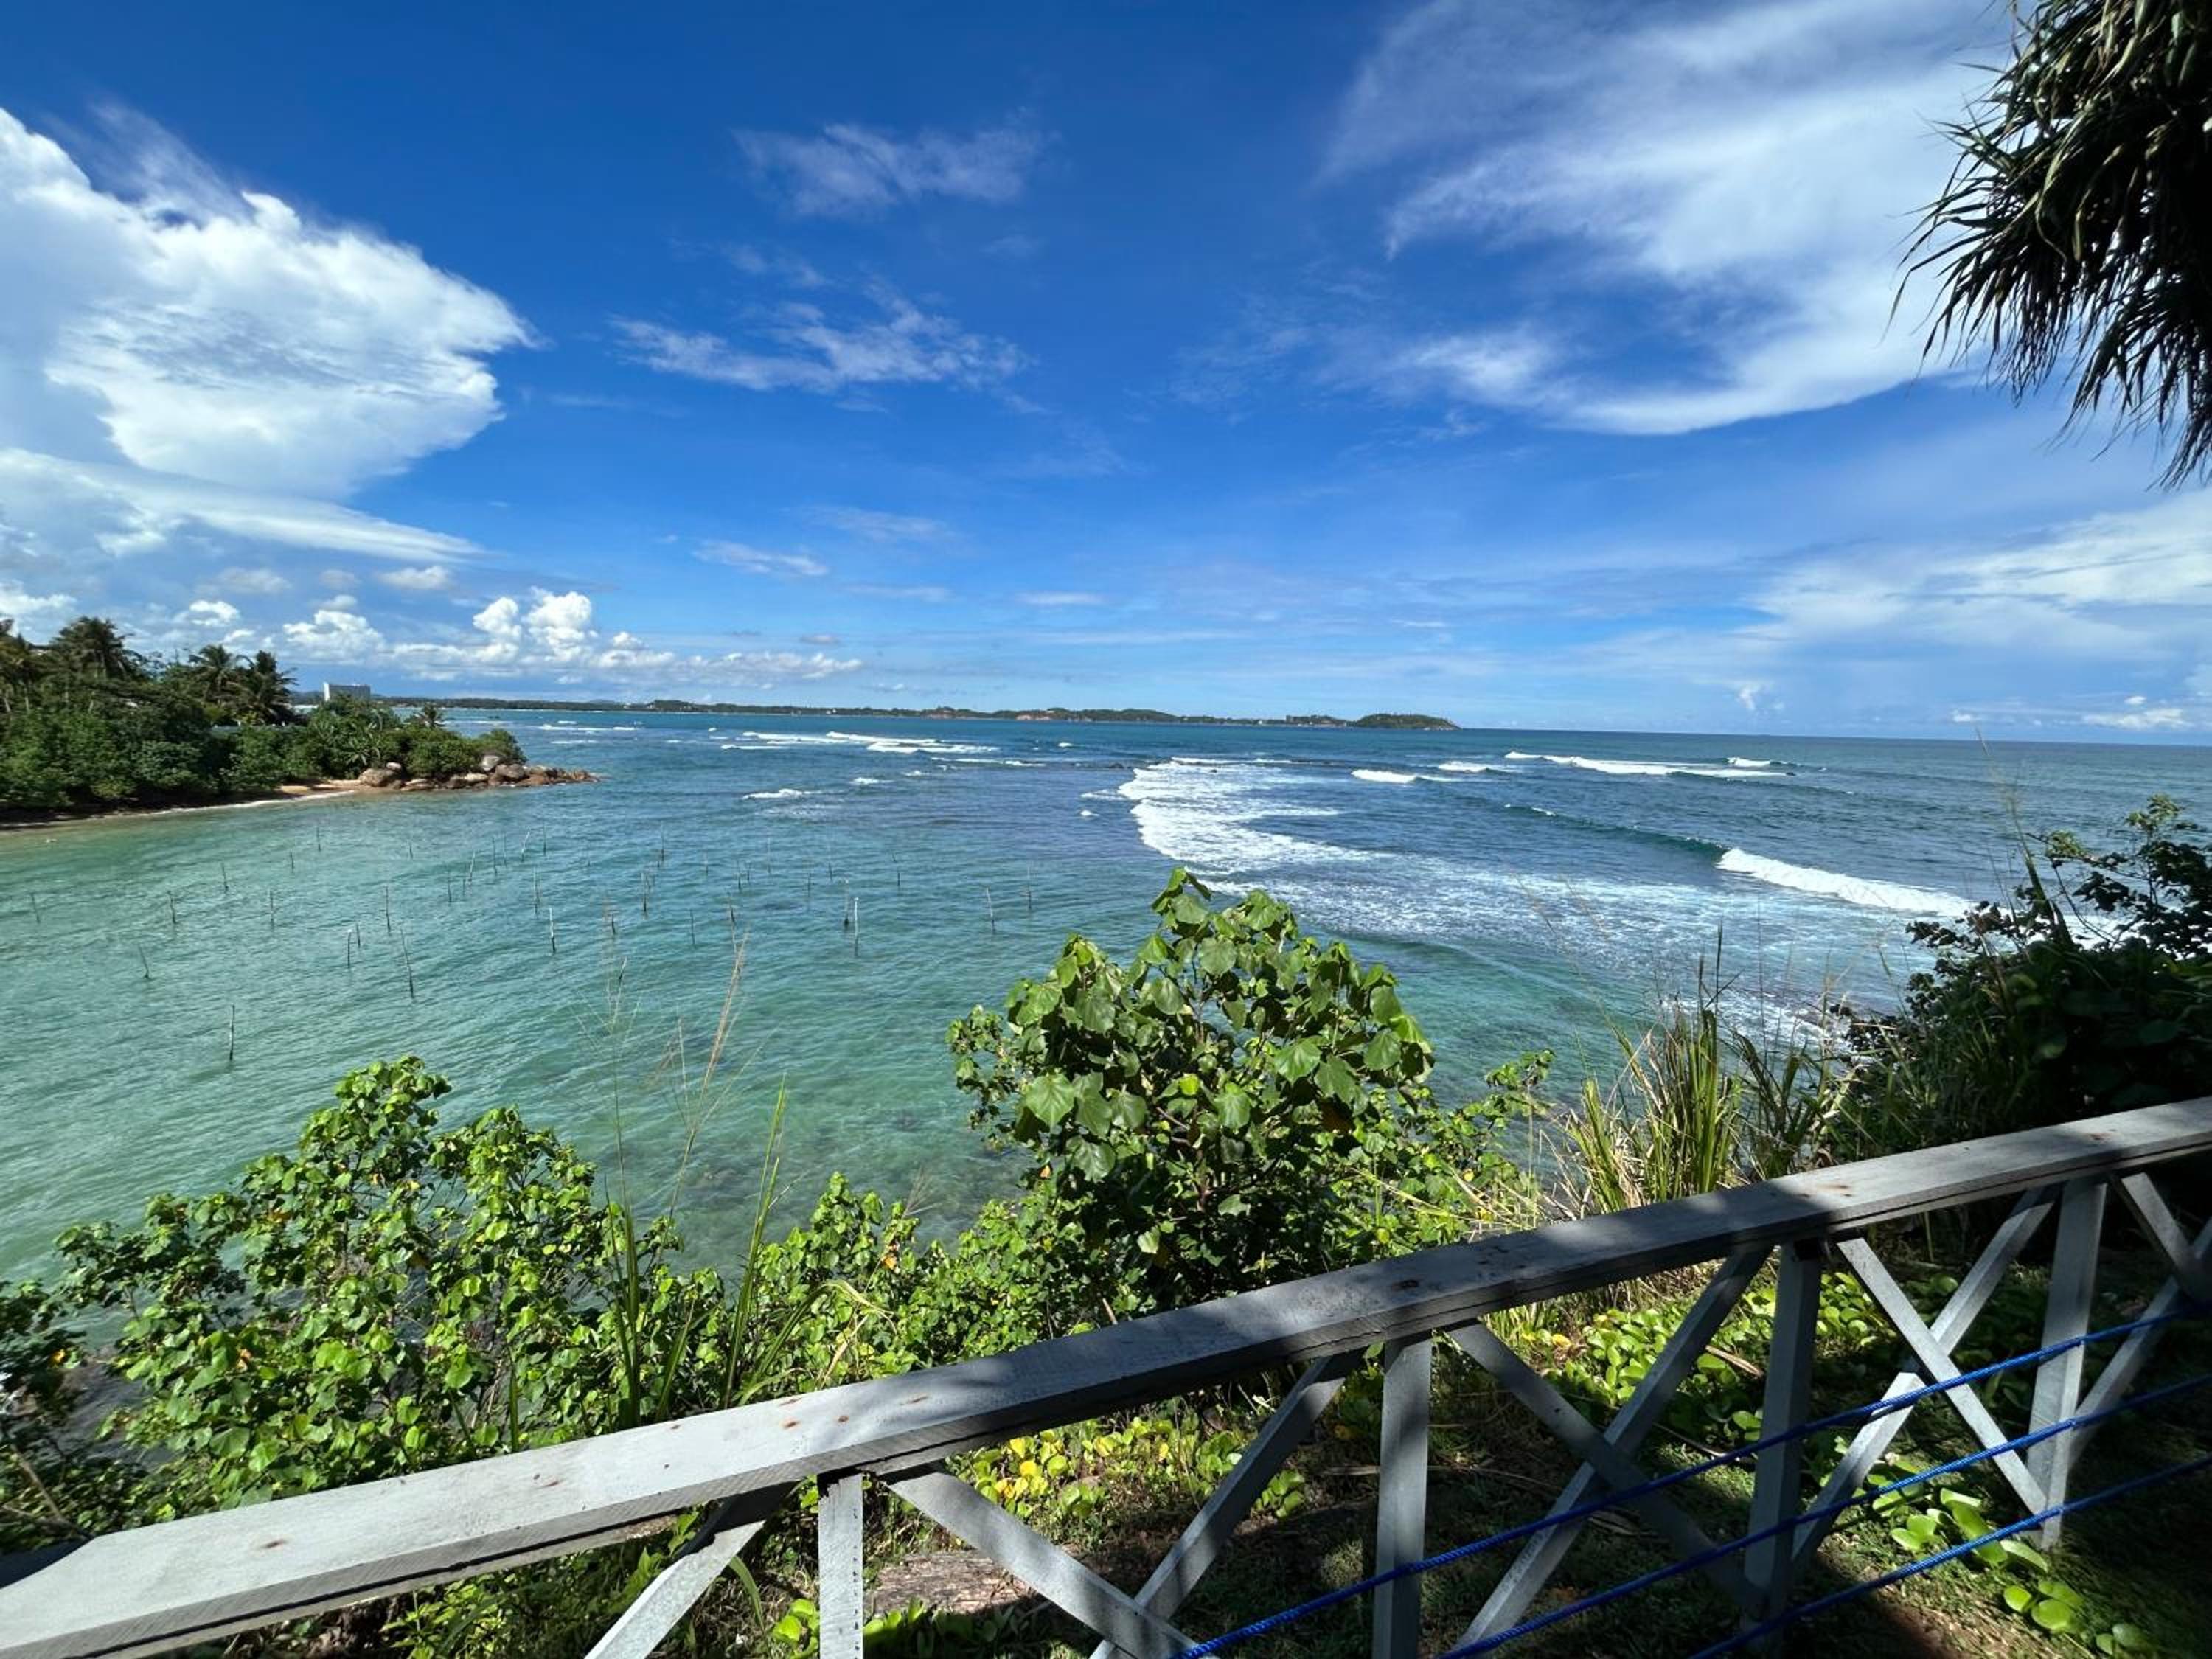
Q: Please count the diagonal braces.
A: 9